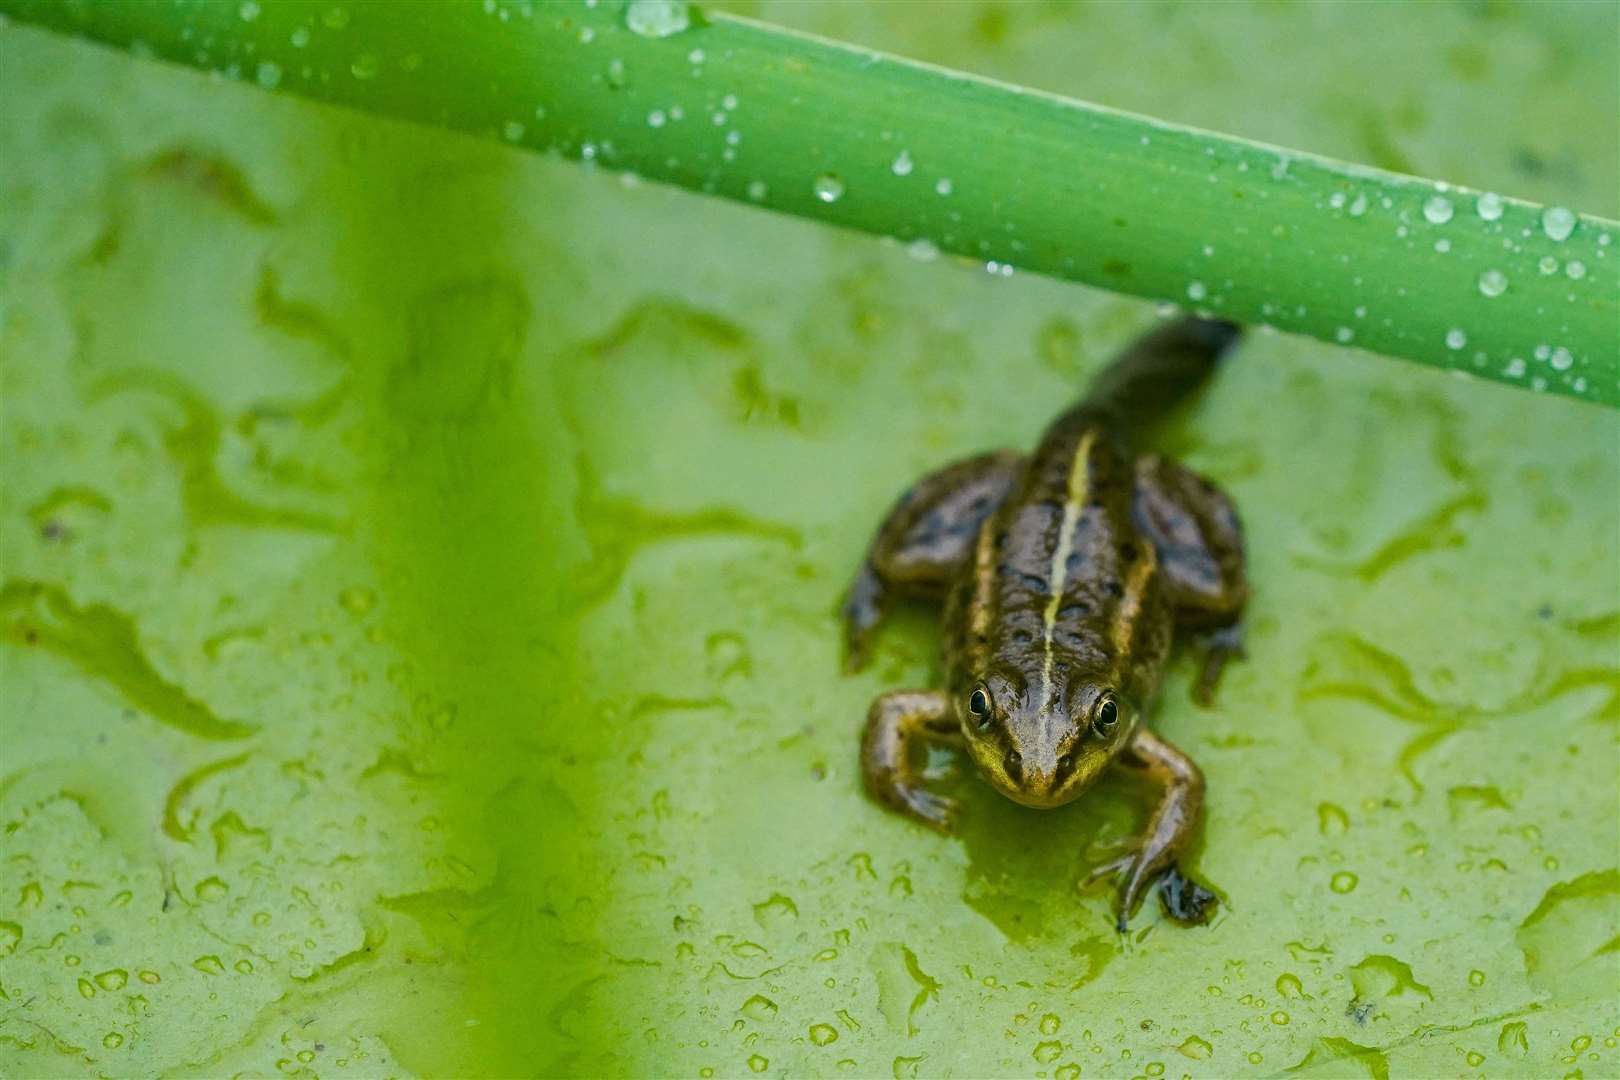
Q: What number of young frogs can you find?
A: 1